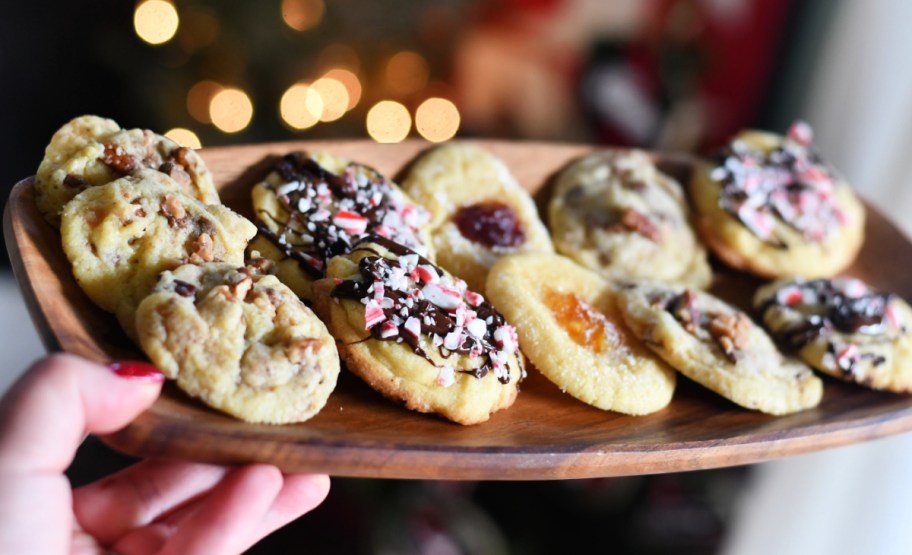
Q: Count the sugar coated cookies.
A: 2